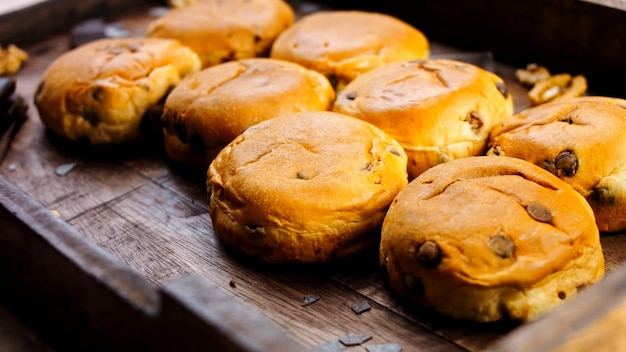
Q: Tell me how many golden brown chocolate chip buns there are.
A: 8